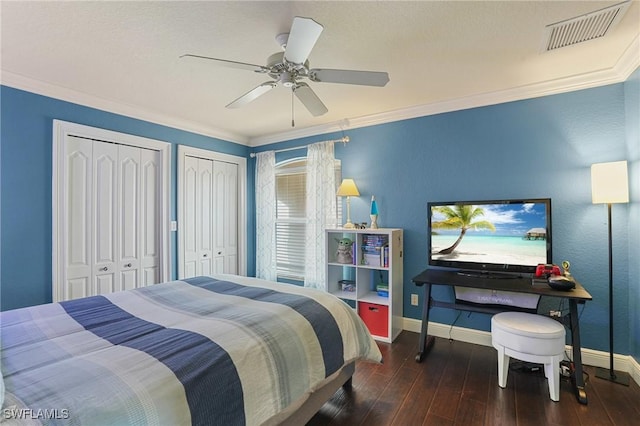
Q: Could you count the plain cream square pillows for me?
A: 0